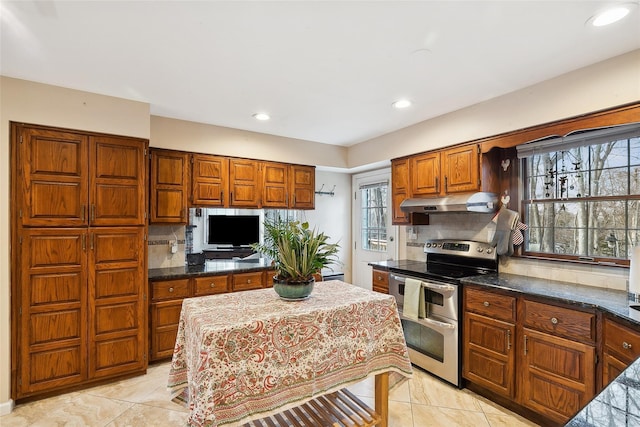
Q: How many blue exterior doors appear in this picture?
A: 0